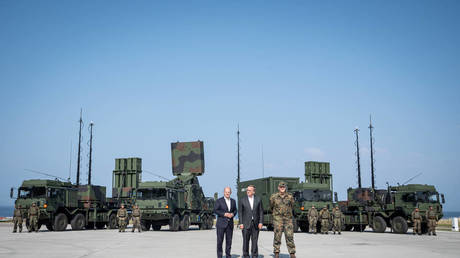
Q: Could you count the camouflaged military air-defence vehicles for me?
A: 4